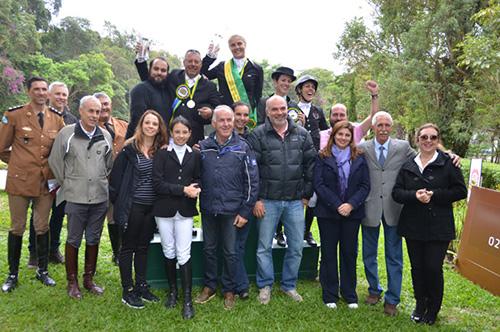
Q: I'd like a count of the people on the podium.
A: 5